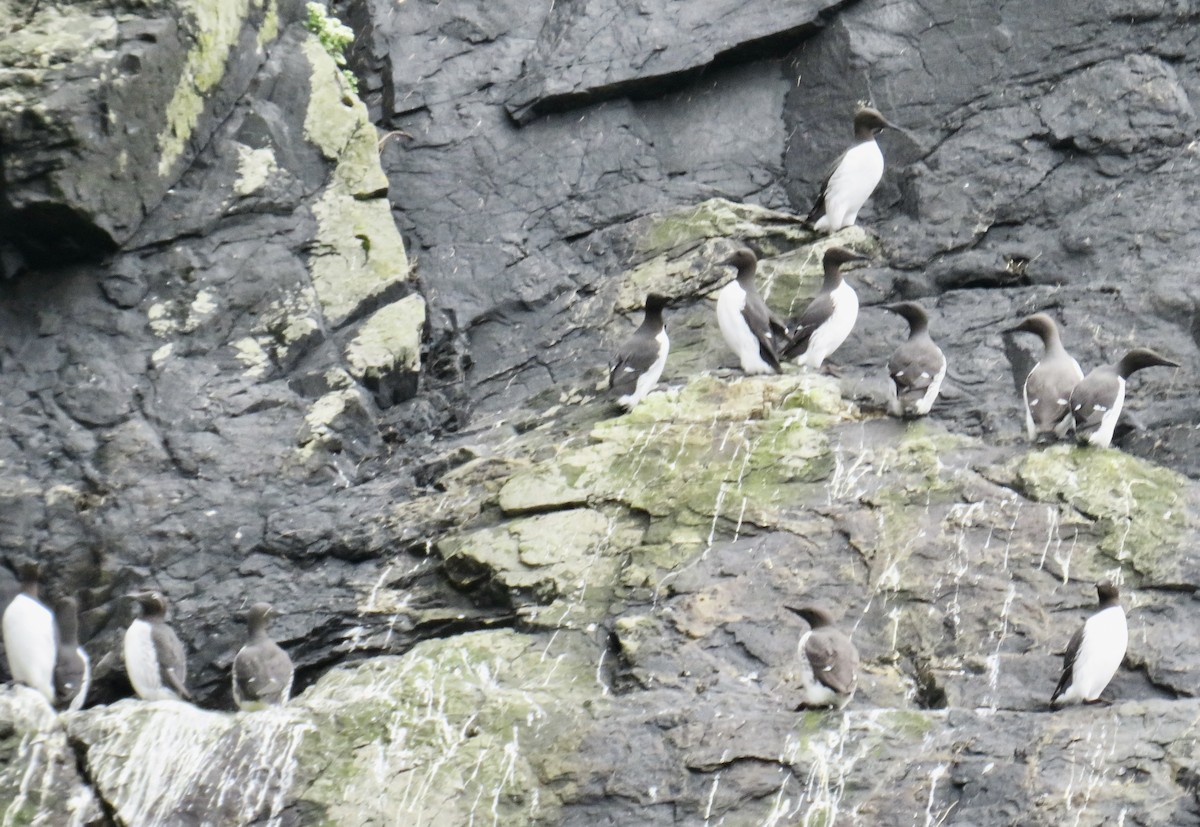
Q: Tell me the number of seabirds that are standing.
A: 13